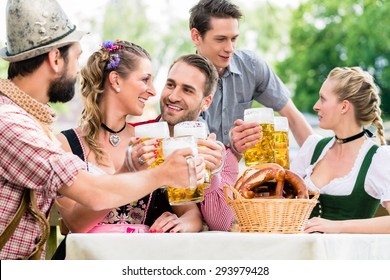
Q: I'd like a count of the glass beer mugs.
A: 5